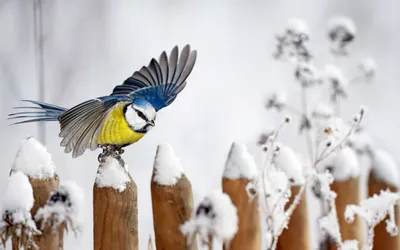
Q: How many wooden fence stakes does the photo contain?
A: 7